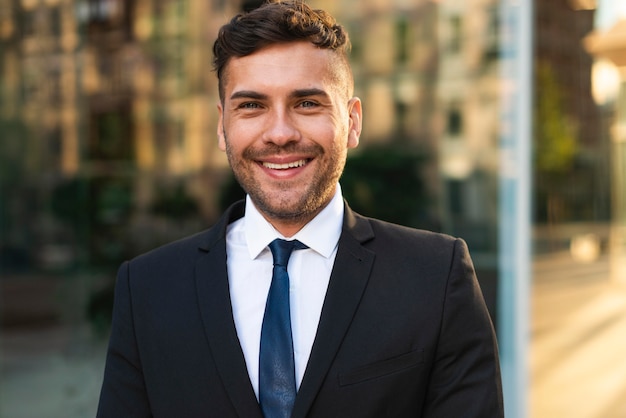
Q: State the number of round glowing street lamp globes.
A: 1